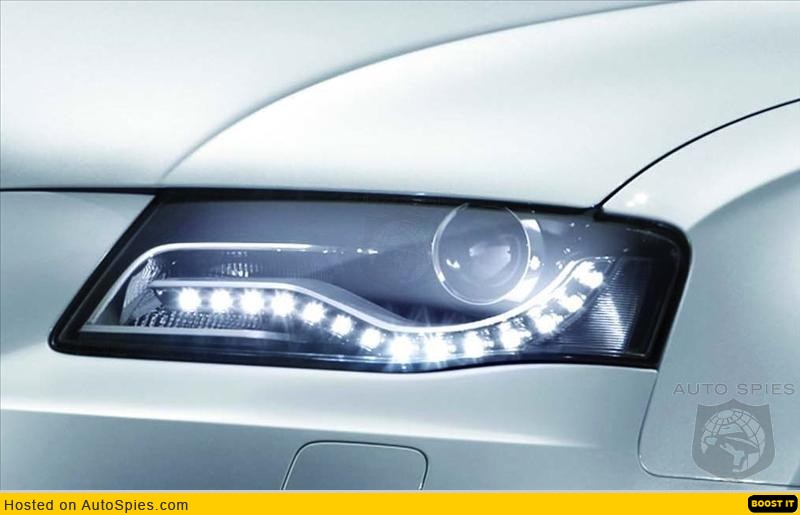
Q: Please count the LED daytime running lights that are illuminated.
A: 14